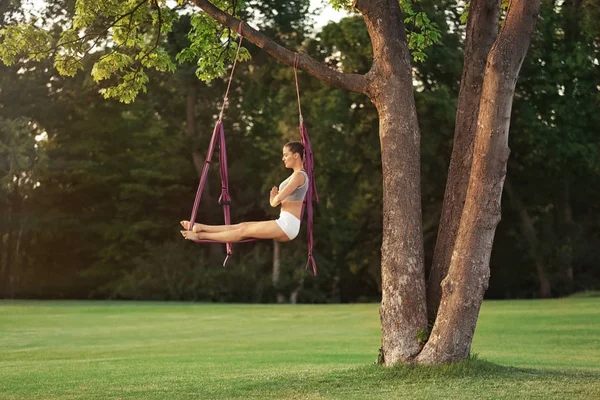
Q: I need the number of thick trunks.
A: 3